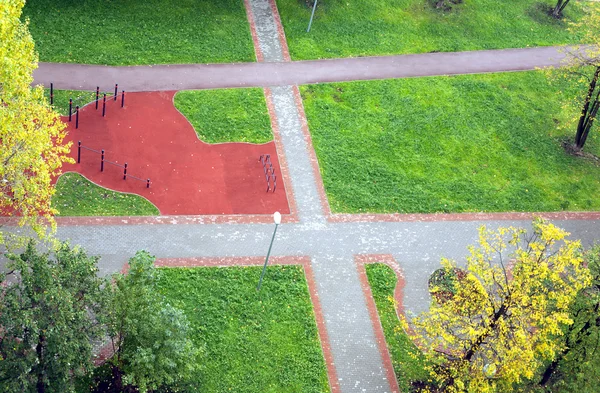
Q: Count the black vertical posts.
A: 11